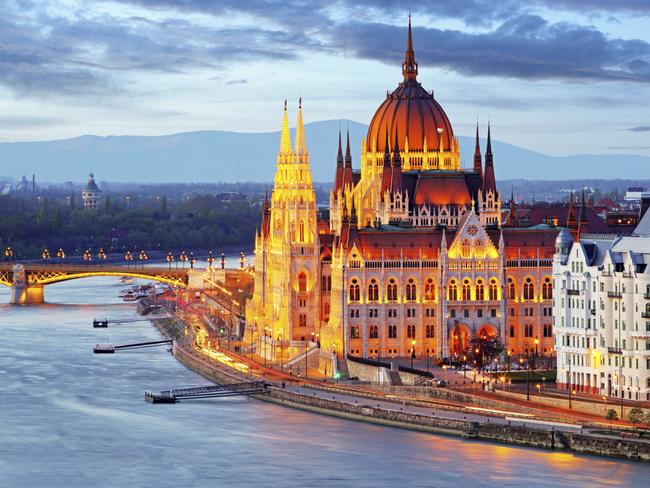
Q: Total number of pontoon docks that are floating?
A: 3